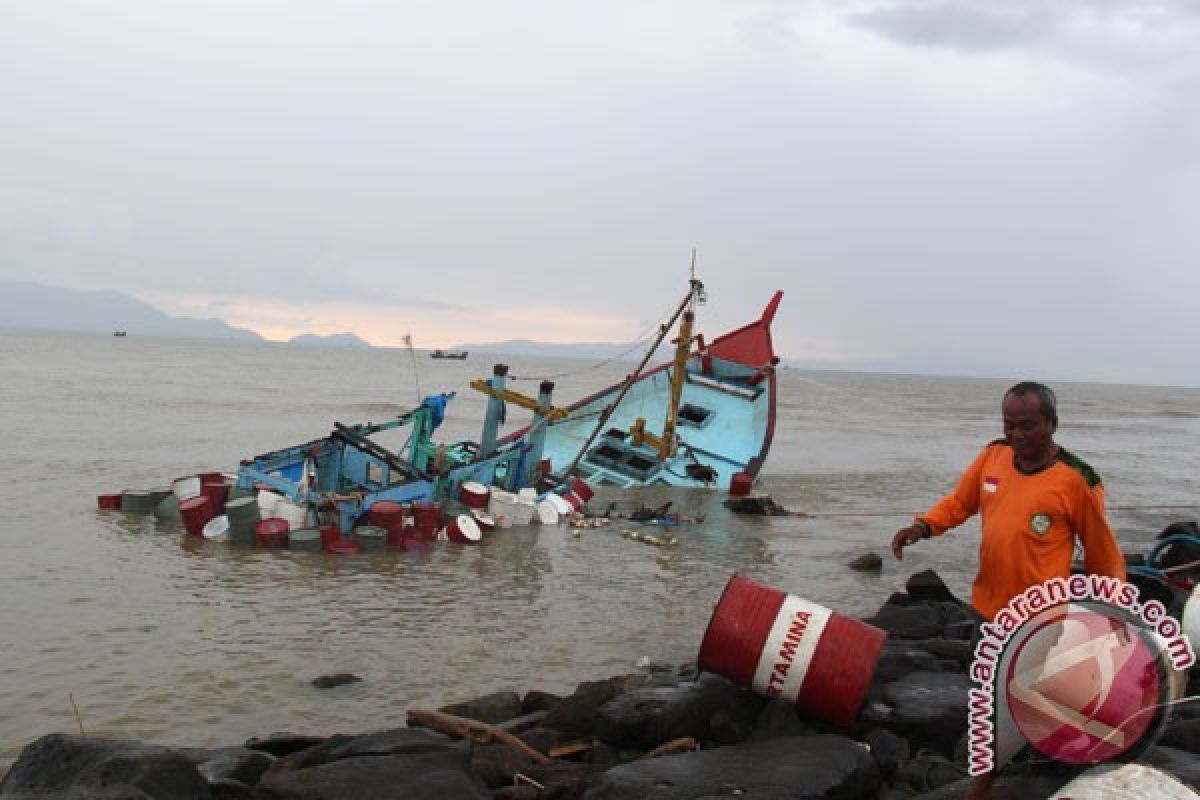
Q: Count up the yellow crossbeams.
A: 2